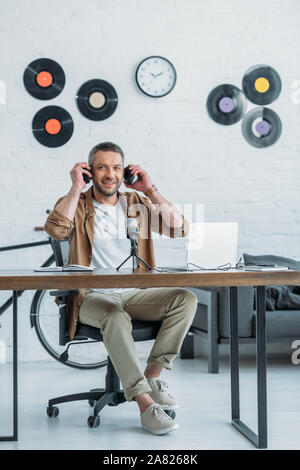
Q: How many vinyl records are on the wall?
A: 6